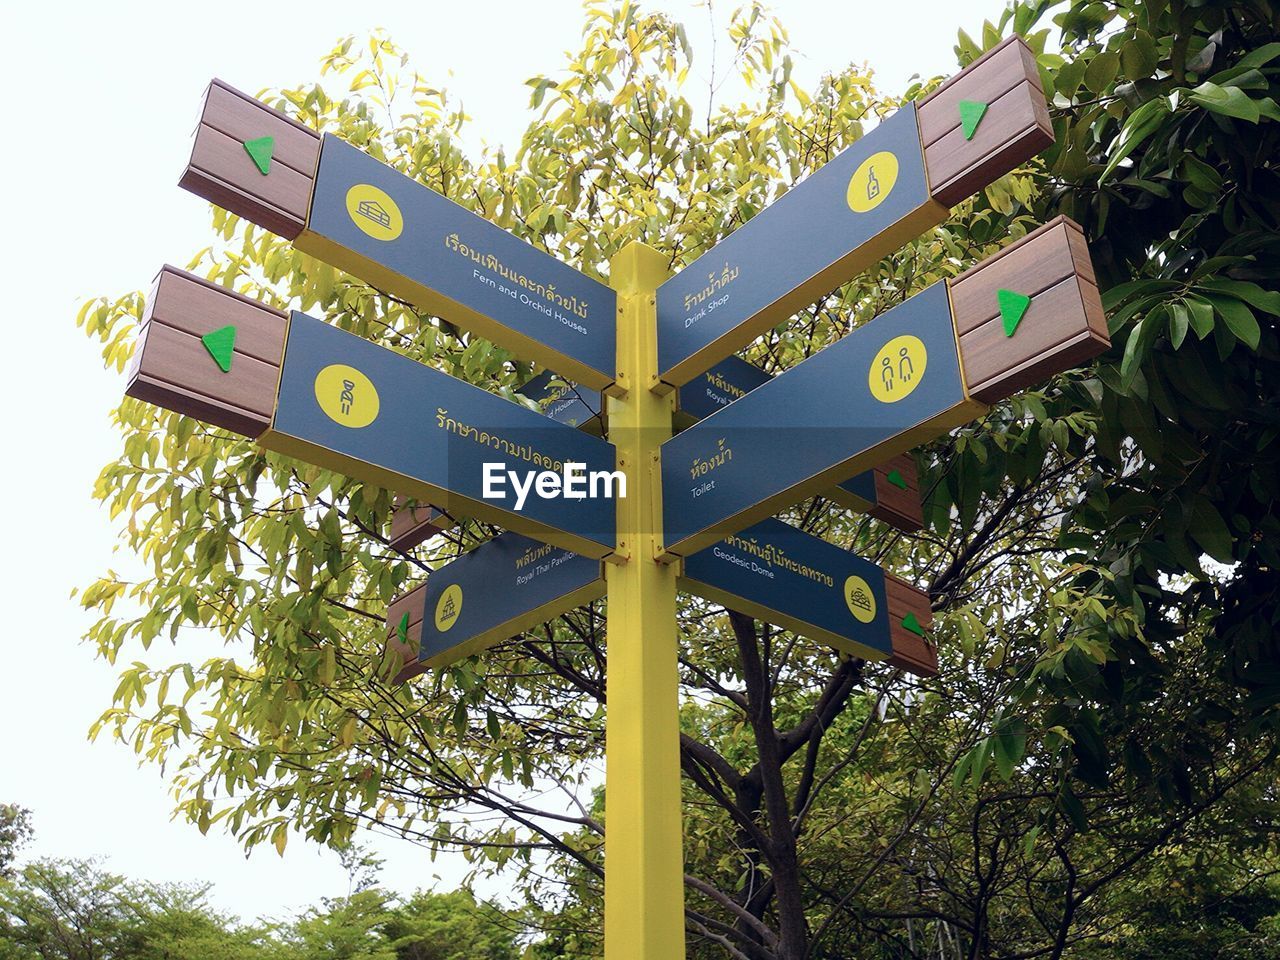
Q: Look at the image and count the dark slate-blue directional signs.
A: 8